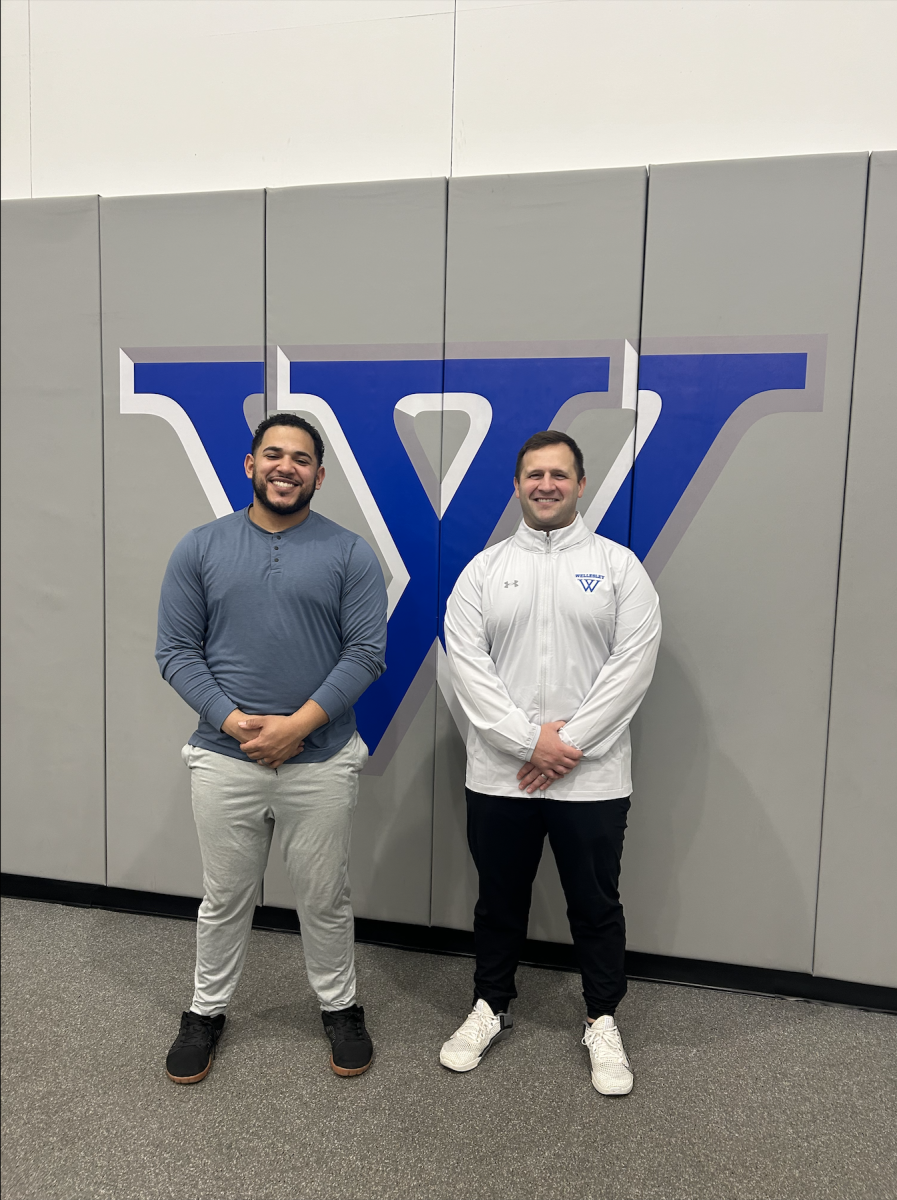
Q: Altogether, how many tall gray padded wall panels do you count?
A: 6